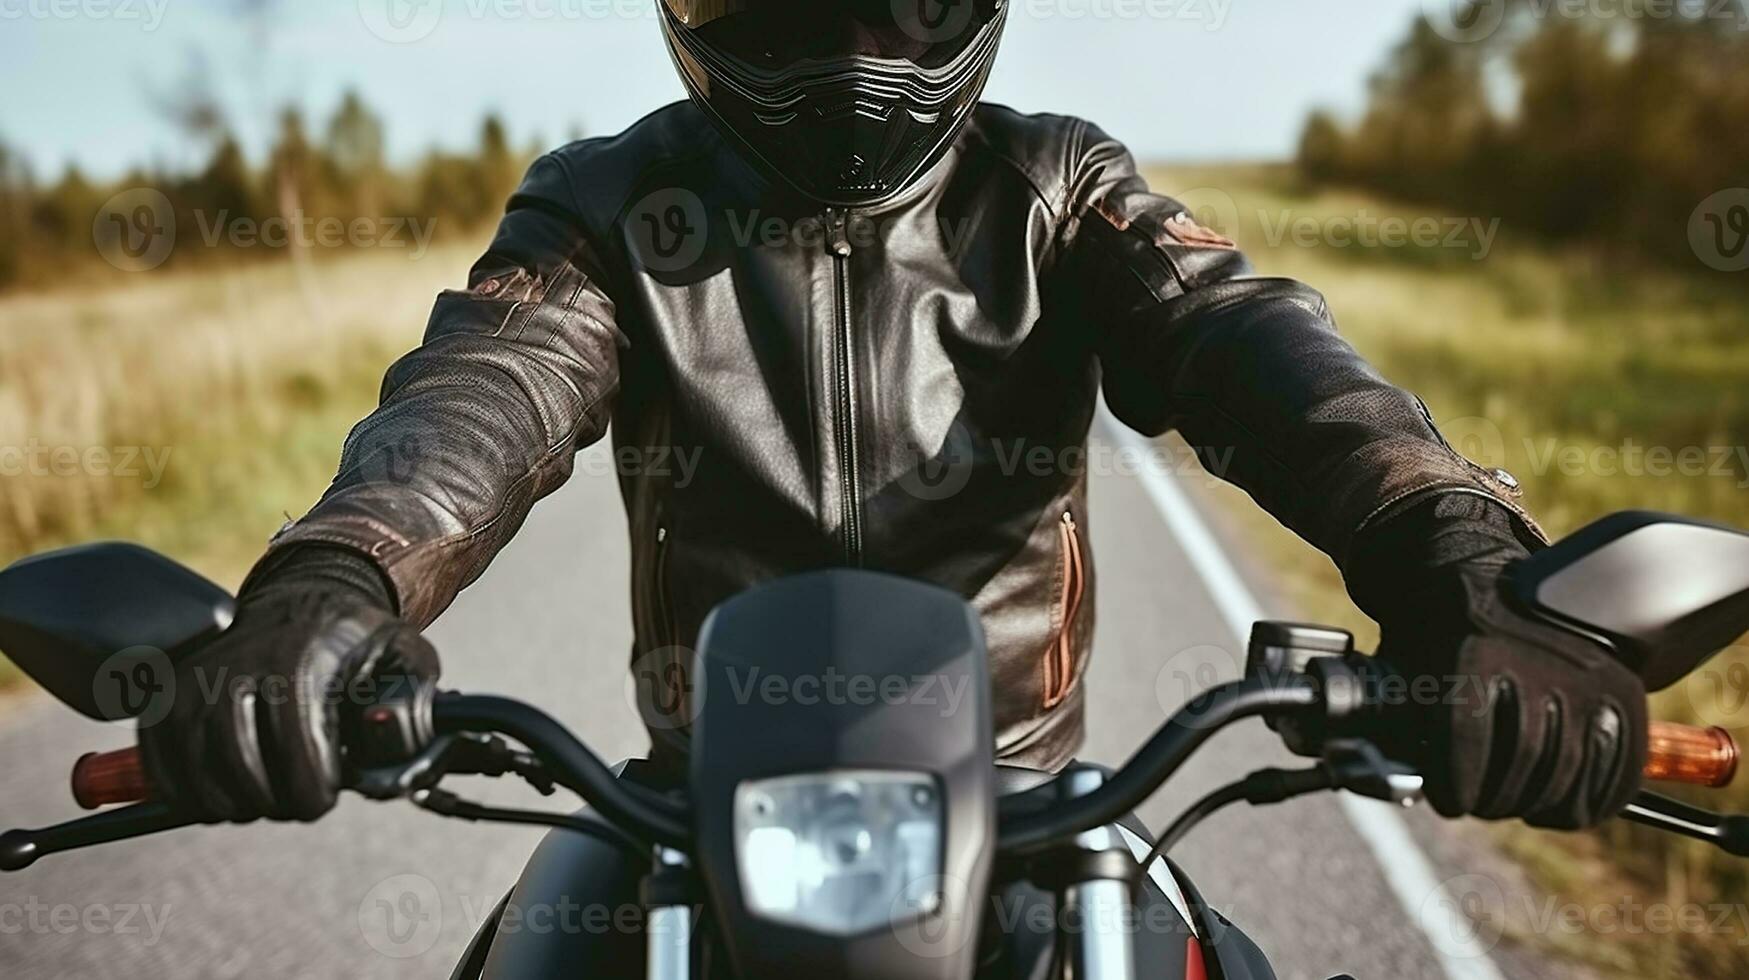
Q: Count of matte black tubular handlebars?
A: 2